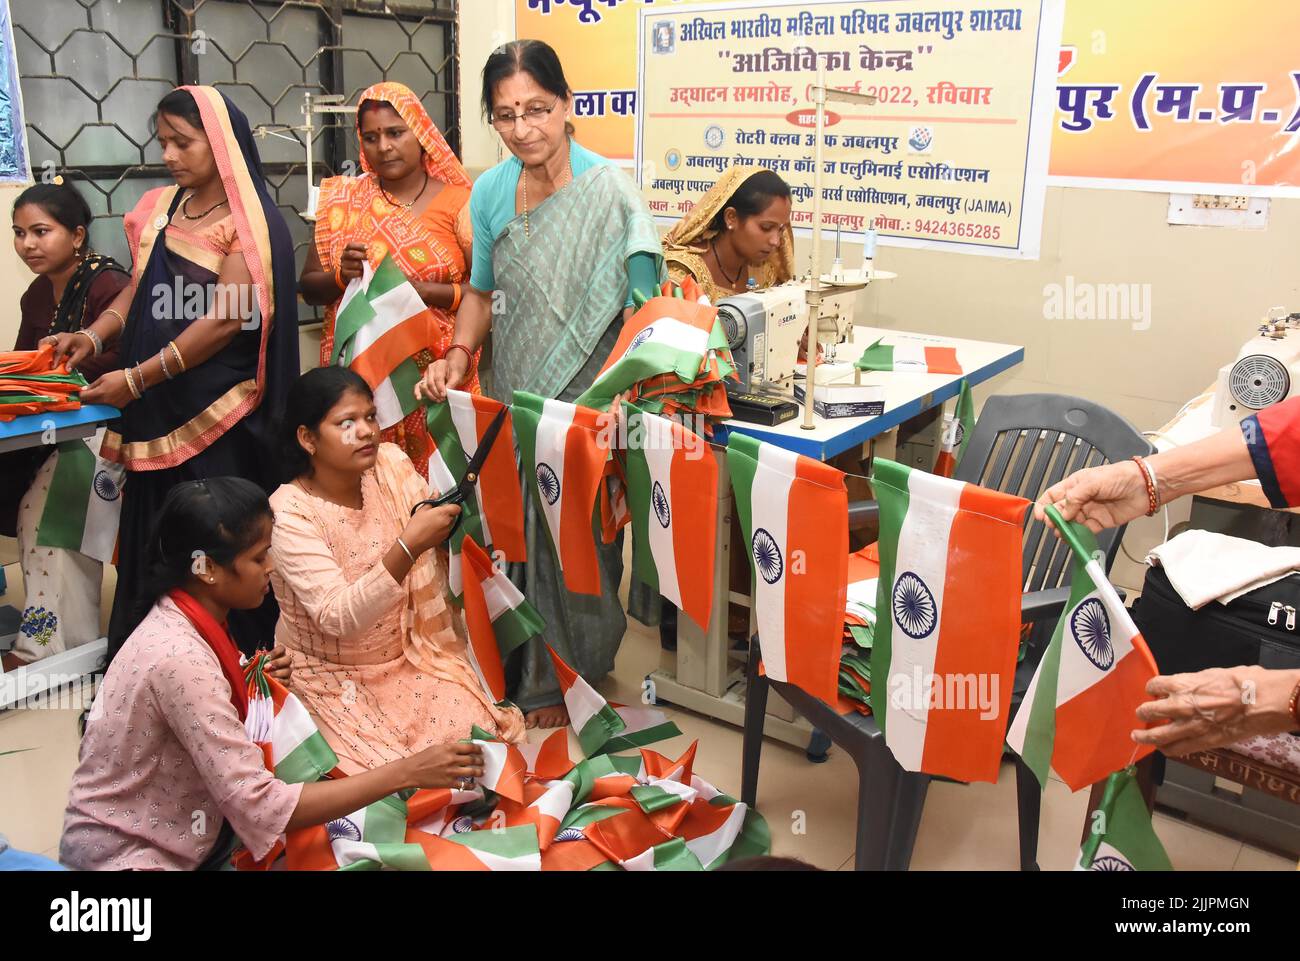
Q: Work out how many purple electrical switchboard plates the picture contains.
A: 0